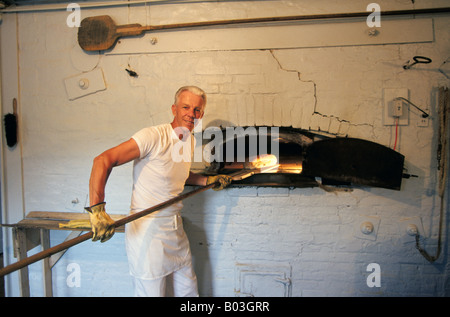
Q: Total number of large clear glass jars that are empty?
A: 0